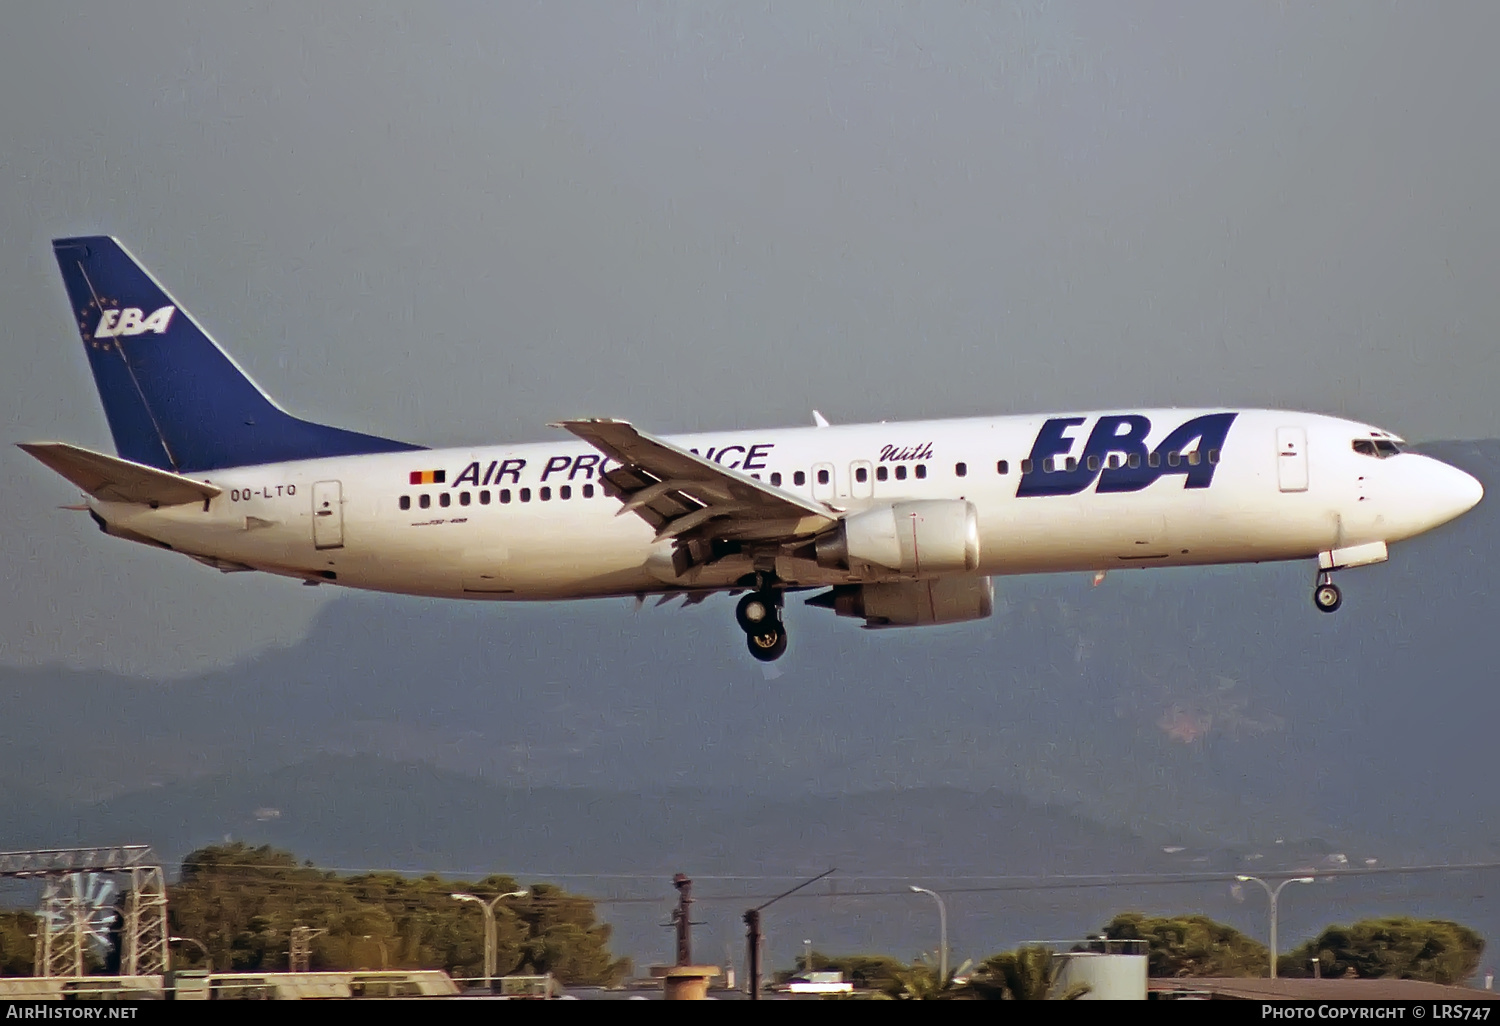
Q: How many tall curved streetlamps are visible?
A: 3